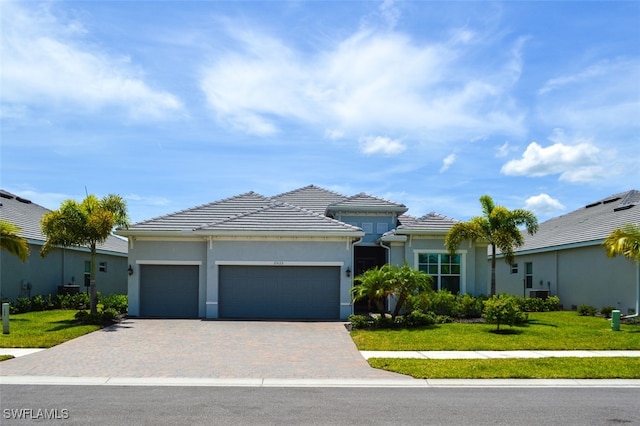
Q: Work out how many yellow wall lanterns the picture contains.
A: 0